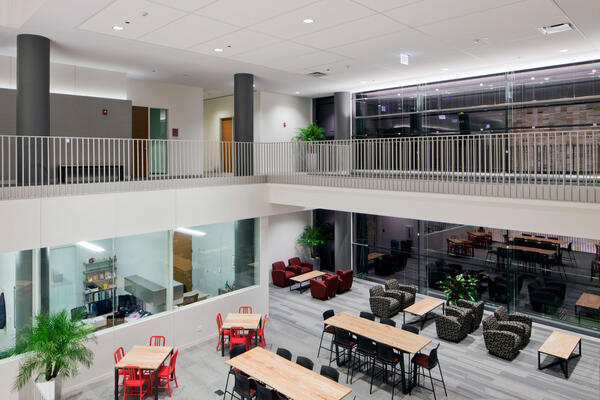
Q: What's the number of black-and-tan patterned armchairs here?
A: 6